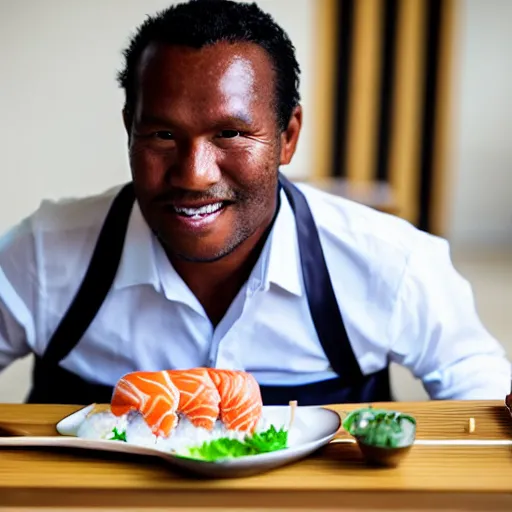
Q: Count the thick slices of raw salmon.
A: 3